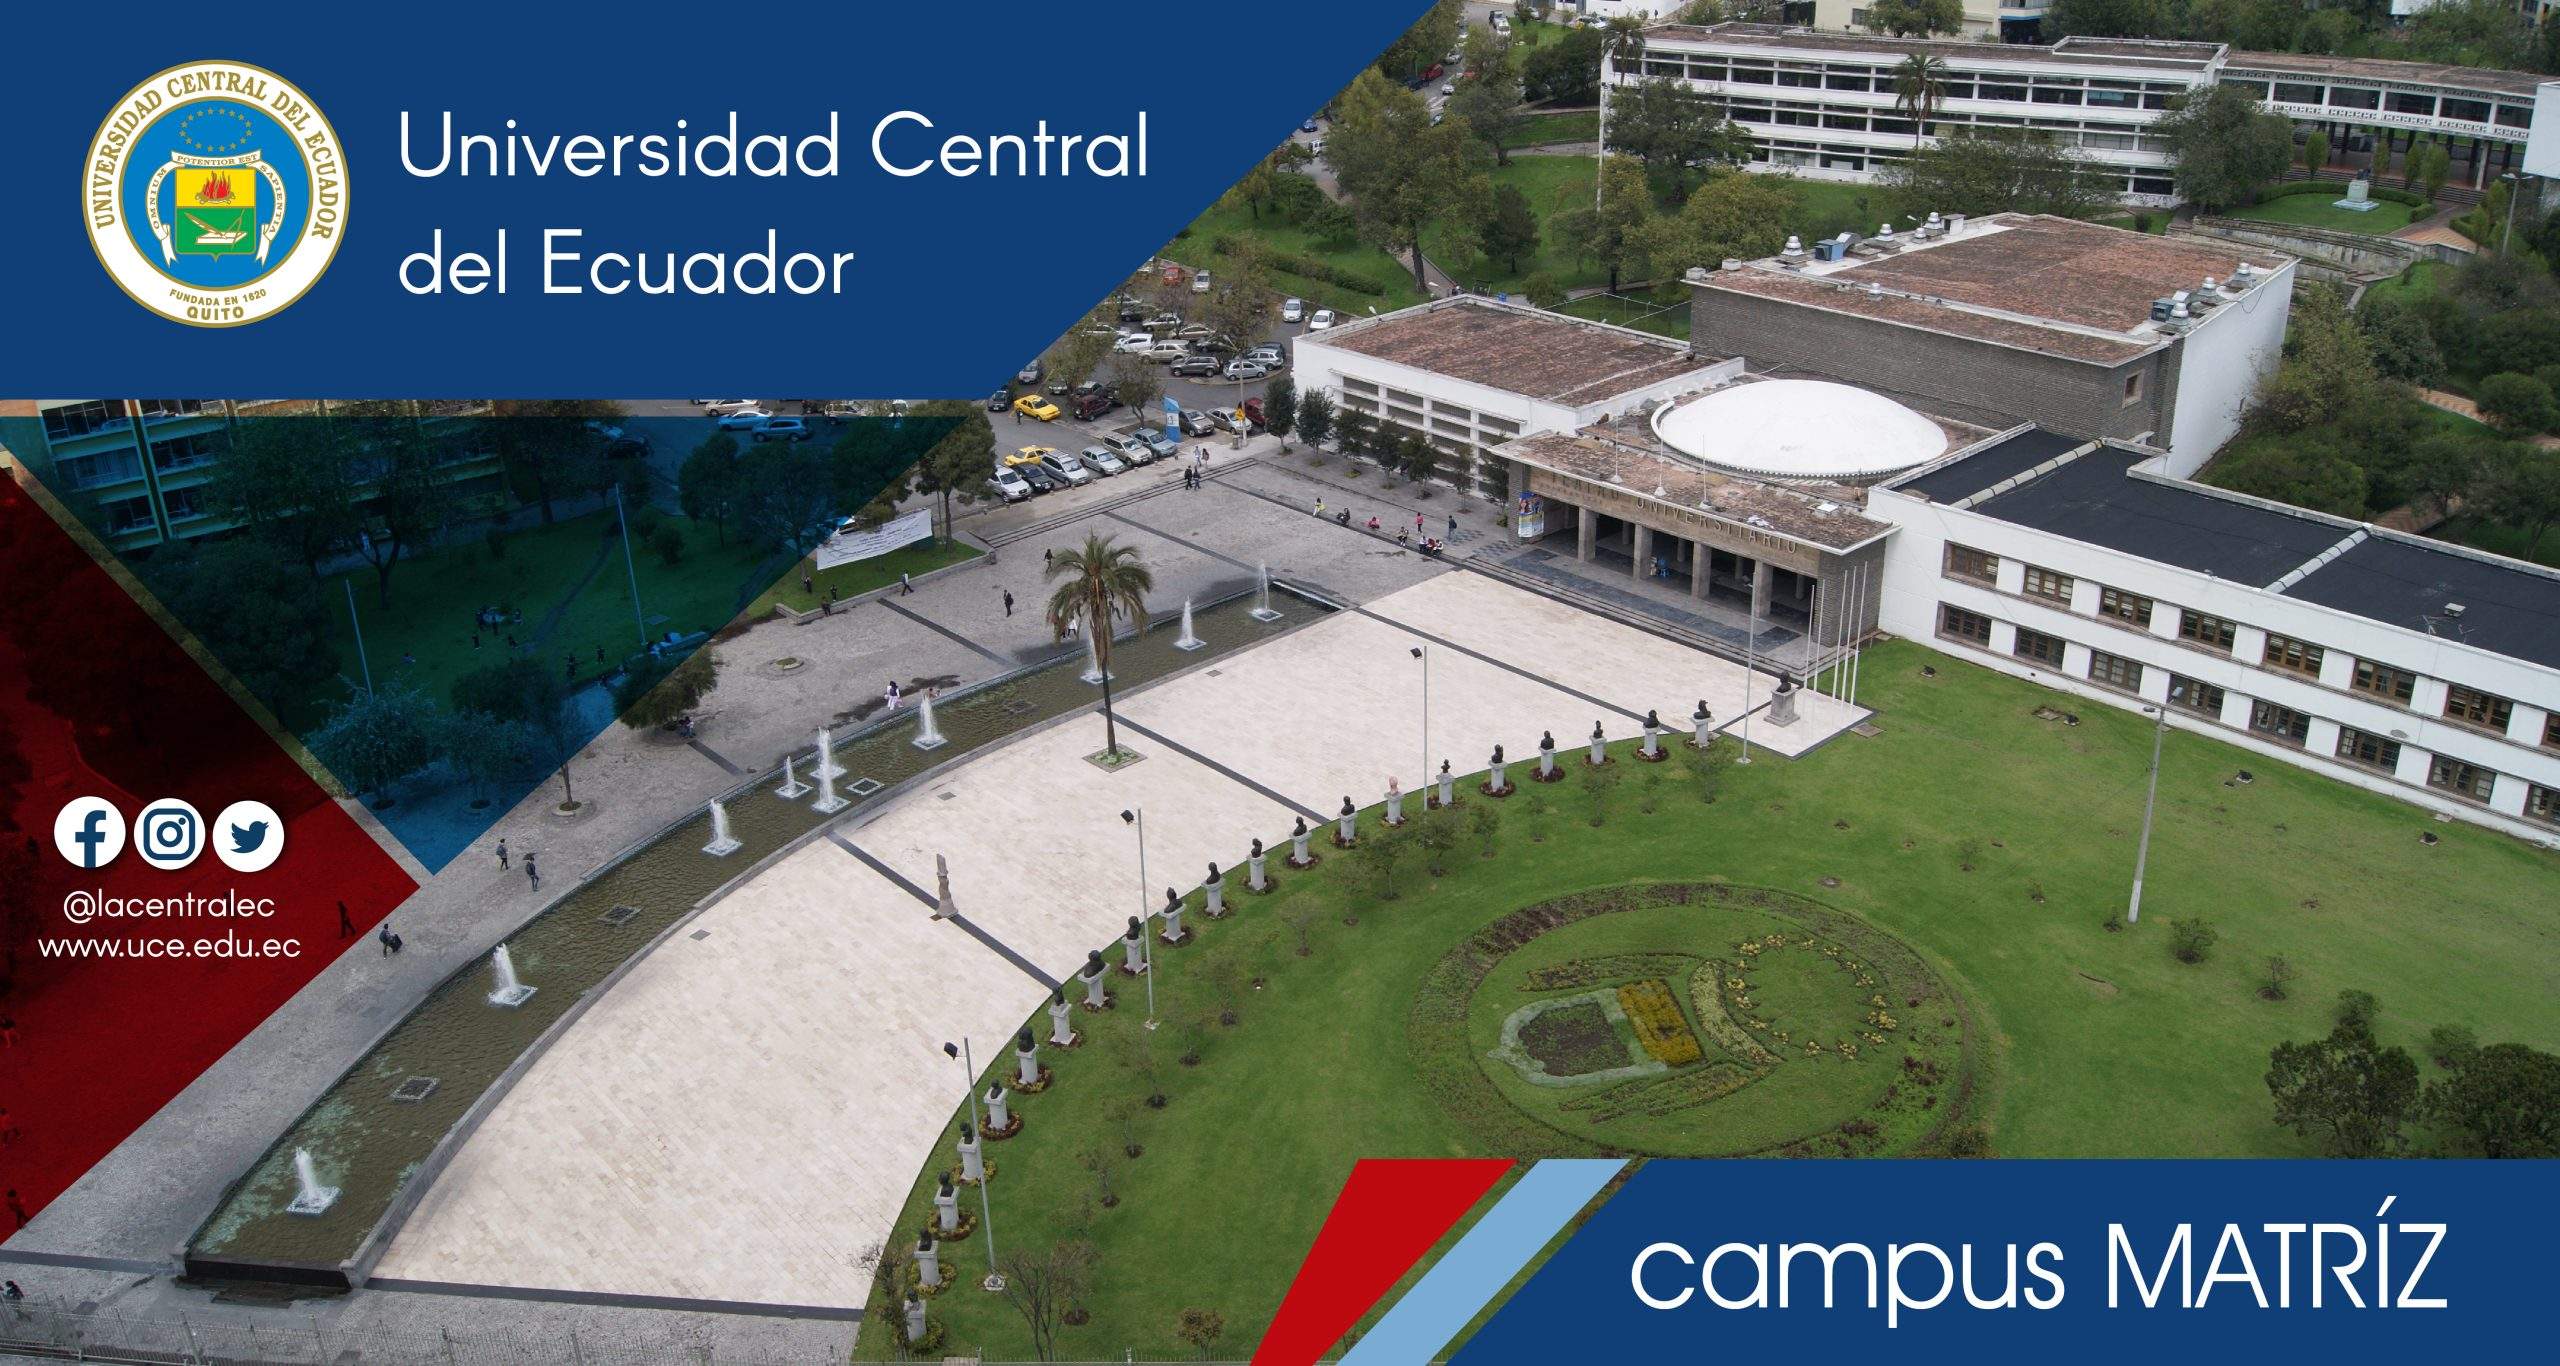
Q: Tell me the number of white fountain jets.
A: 10